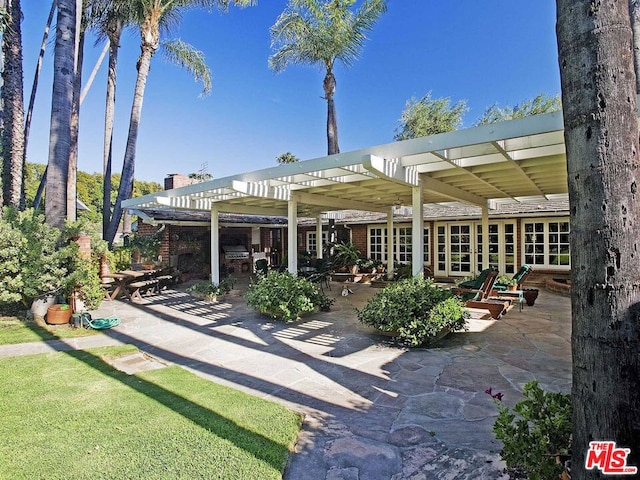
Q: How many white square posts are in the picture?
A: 6